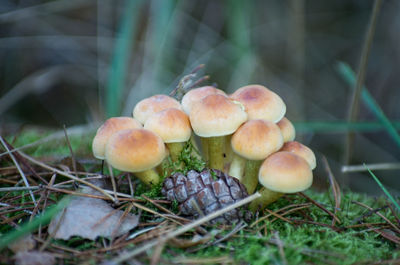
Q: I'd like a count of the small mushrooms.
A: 11